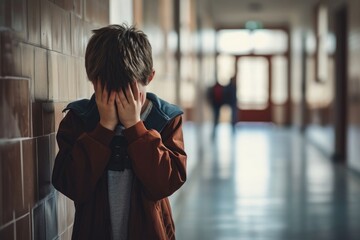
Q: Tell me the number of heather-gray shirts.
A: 1